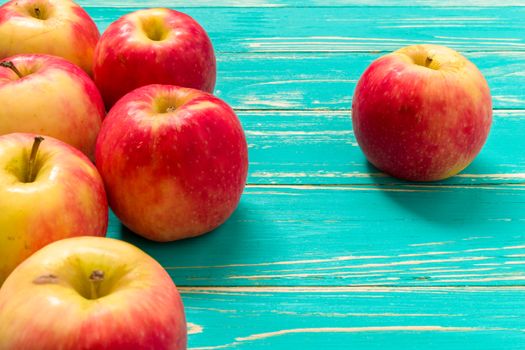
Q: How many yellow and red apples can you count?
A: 7